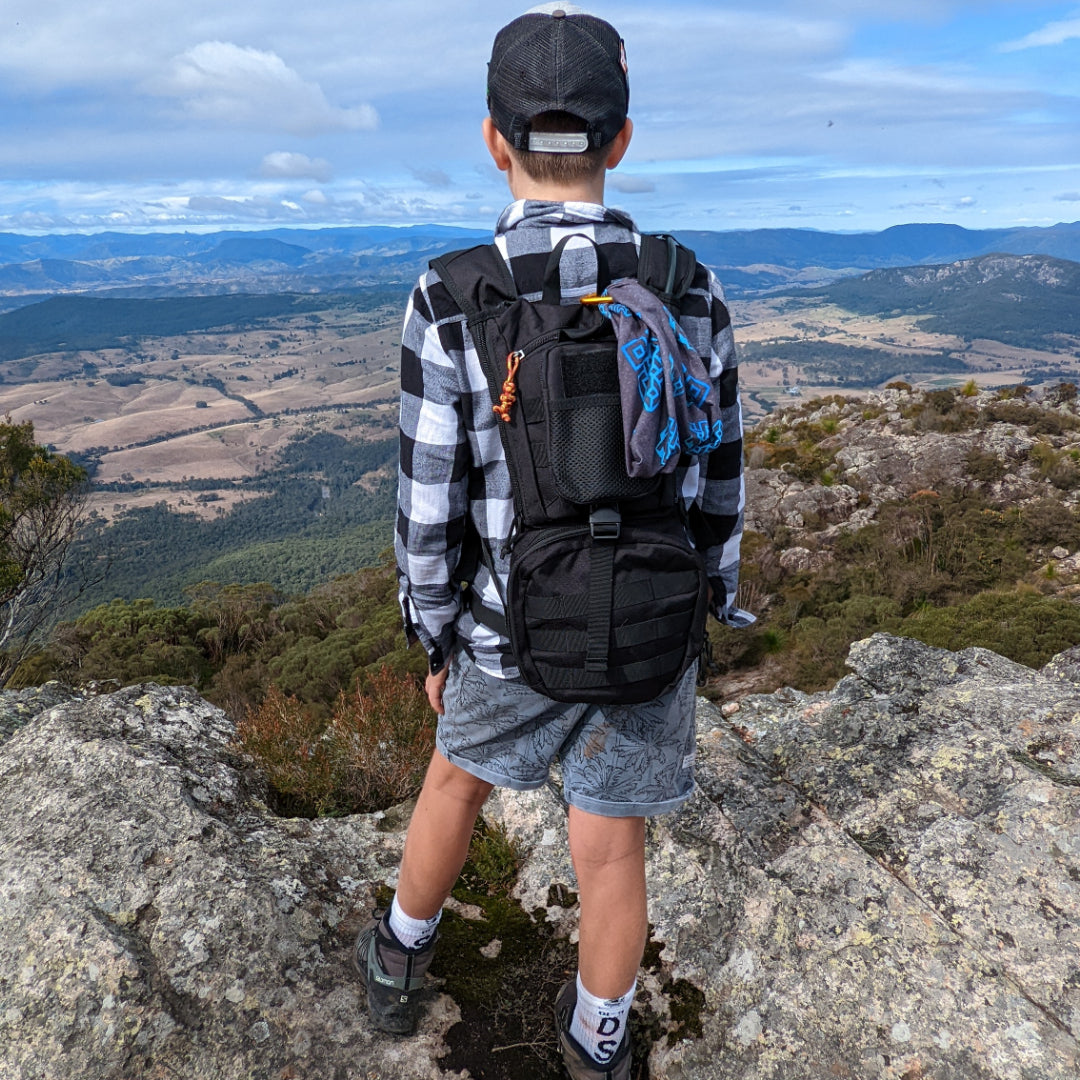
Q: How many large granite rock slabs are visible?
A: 2